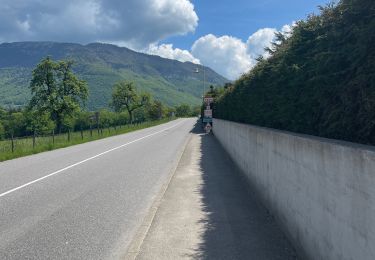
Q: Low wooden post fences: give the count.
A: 1